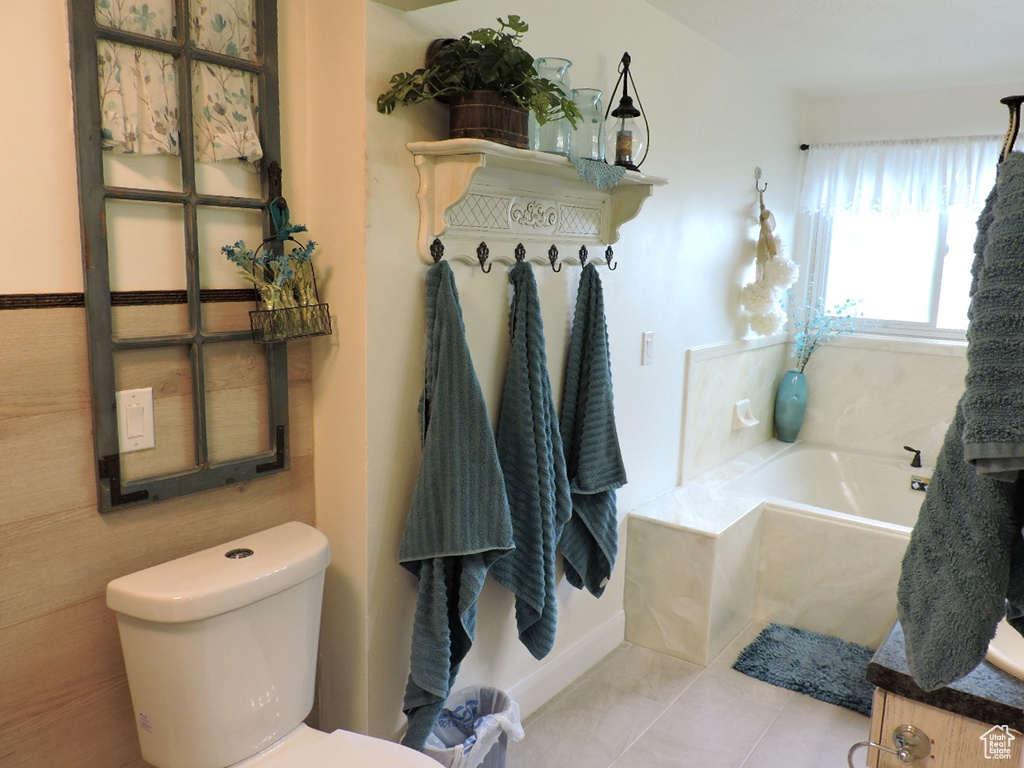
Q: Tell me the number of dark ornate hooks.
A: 6